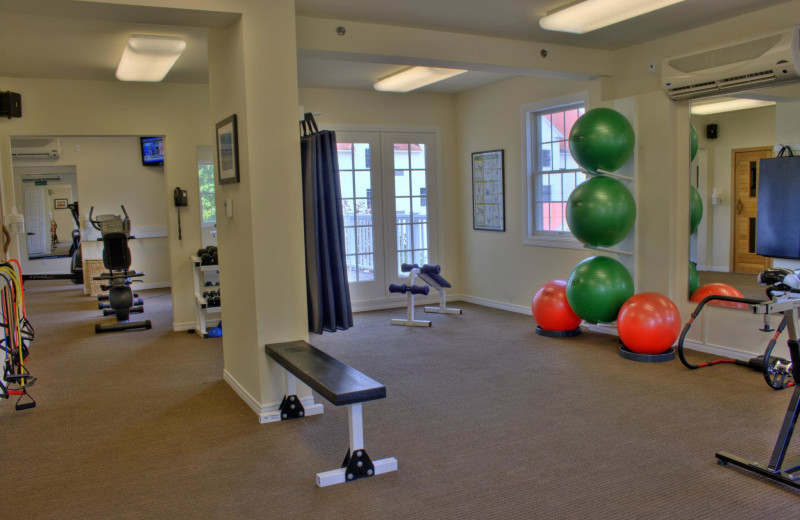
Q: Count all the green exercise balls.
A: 3